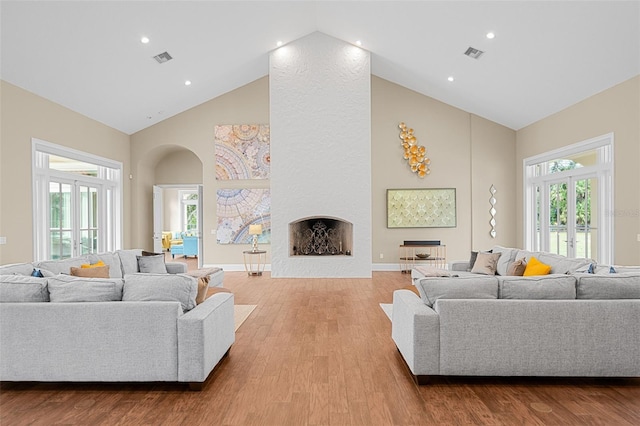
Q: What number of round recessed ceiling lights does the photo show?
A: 6